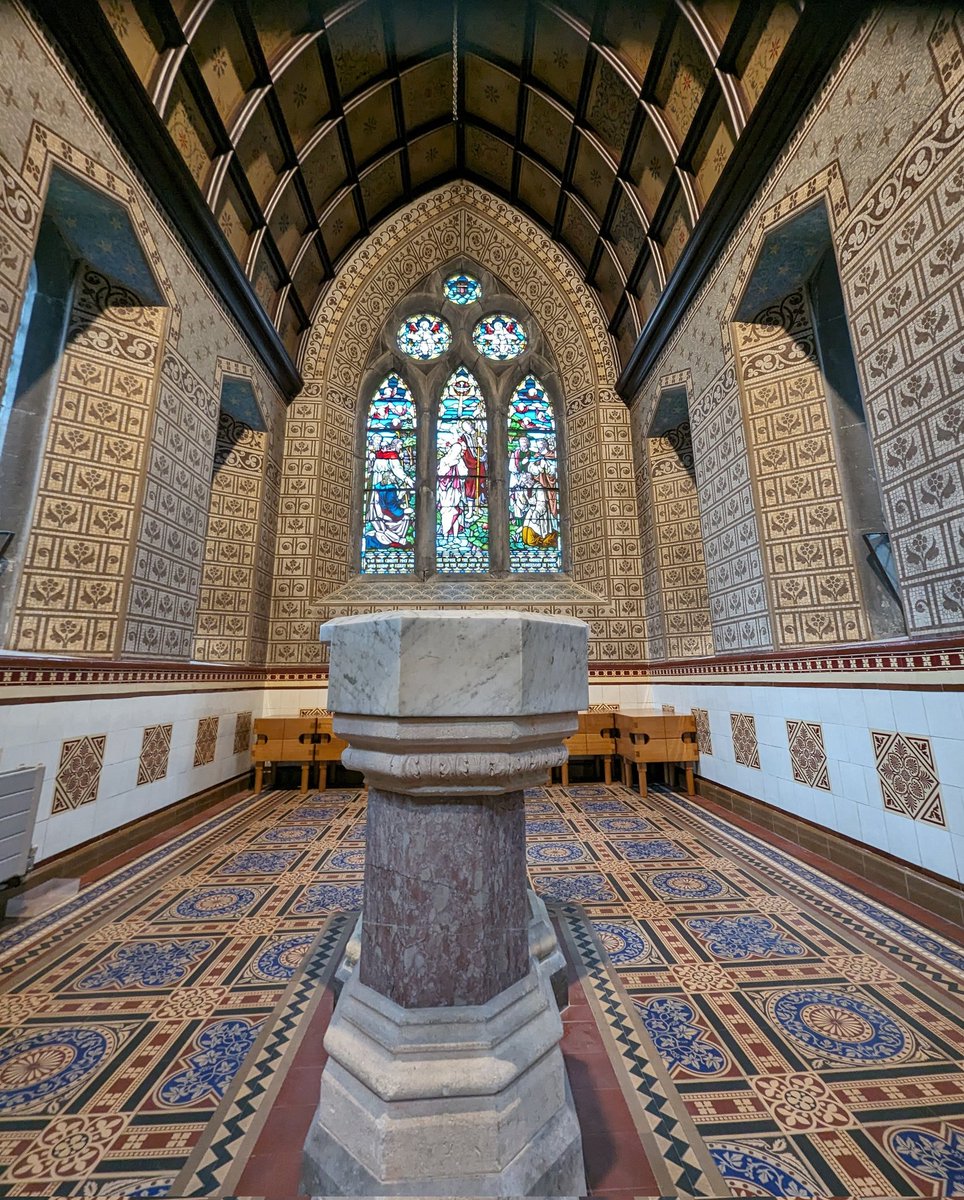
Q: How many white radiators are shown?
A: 1